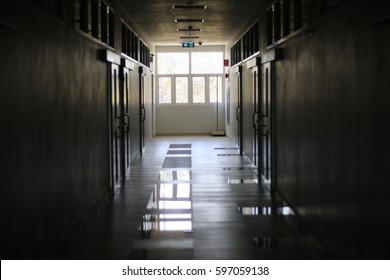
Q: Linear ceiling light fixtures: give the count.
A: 4